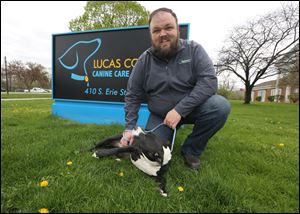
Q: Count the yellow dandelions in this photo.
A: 6